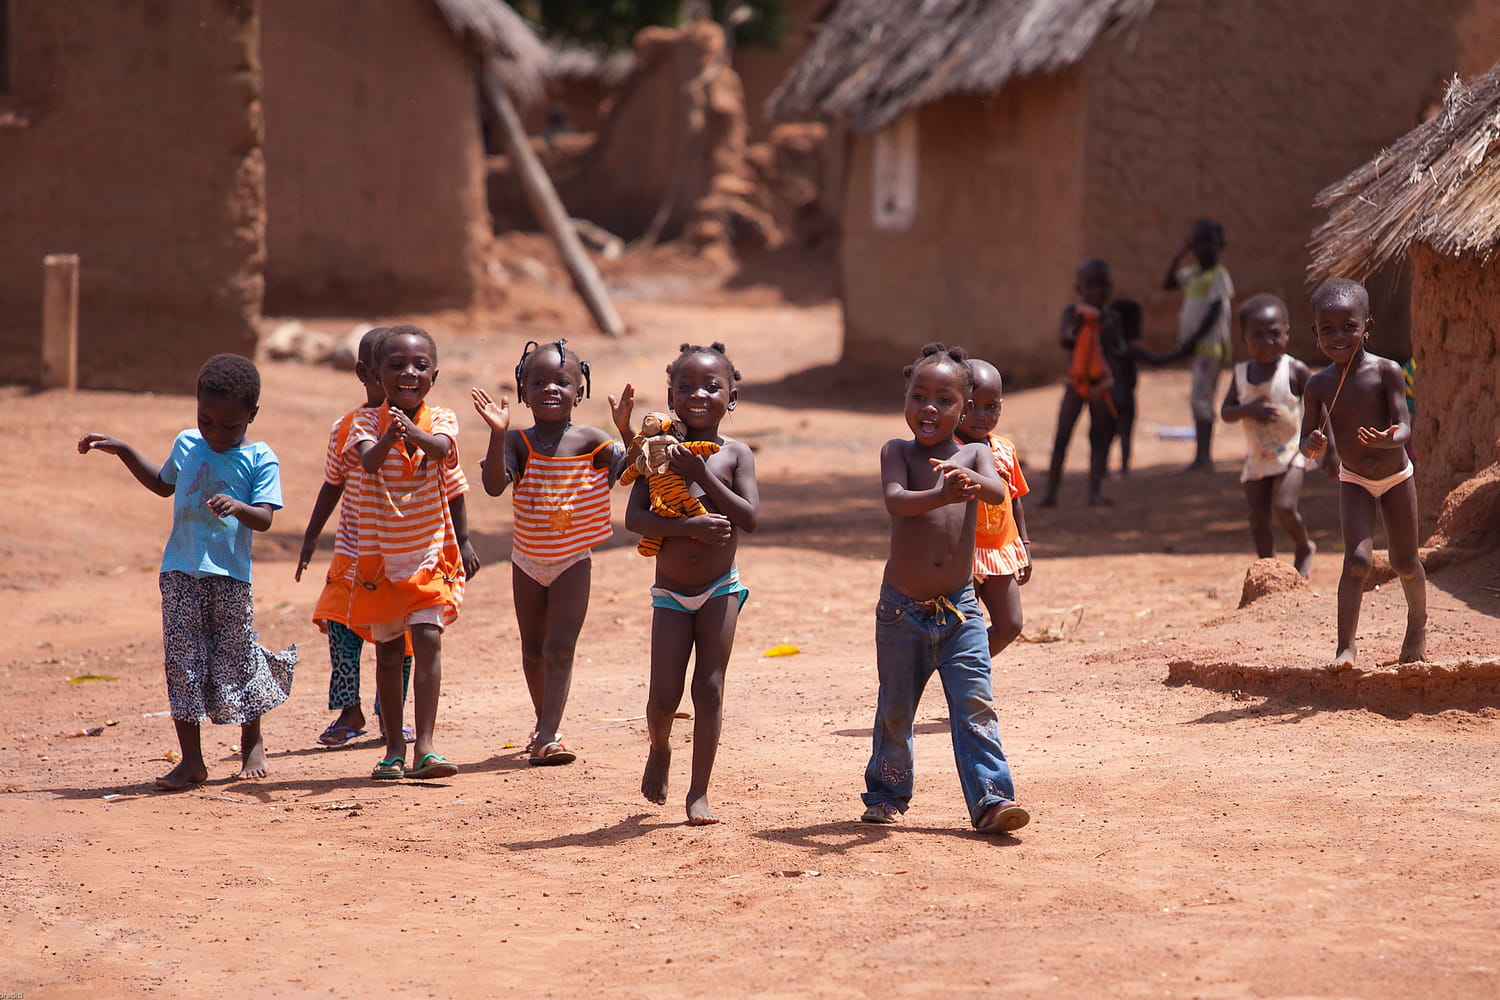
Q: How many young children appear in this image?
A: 12